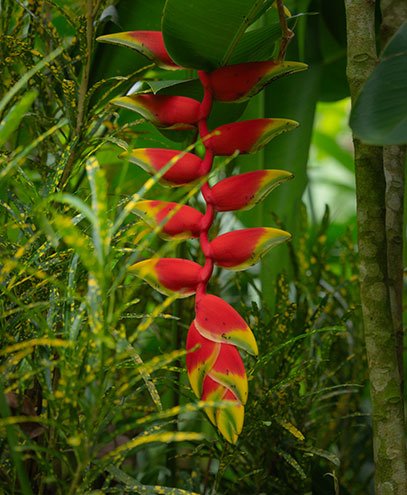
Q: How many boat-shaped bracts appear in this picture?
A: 14